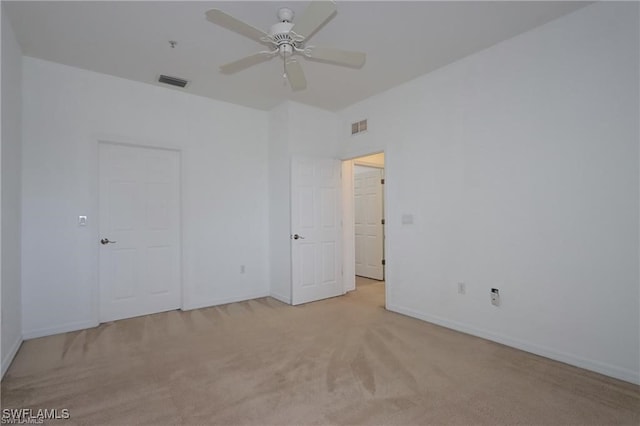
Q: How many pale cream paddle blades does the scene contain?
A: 5